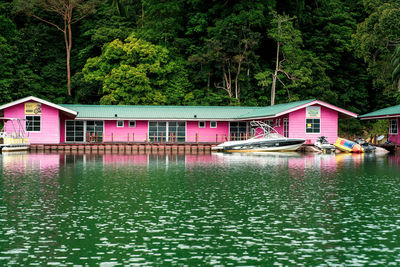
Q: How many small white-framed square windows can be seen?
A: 4